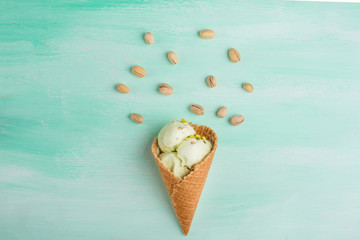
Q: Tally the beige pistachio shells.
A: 13